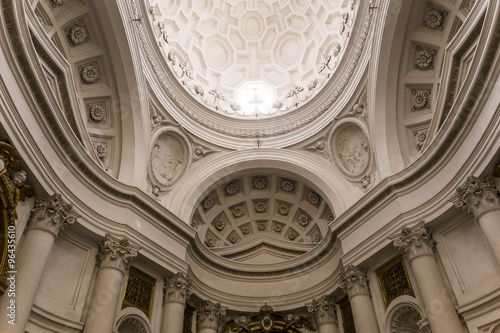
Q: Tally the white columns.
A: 8